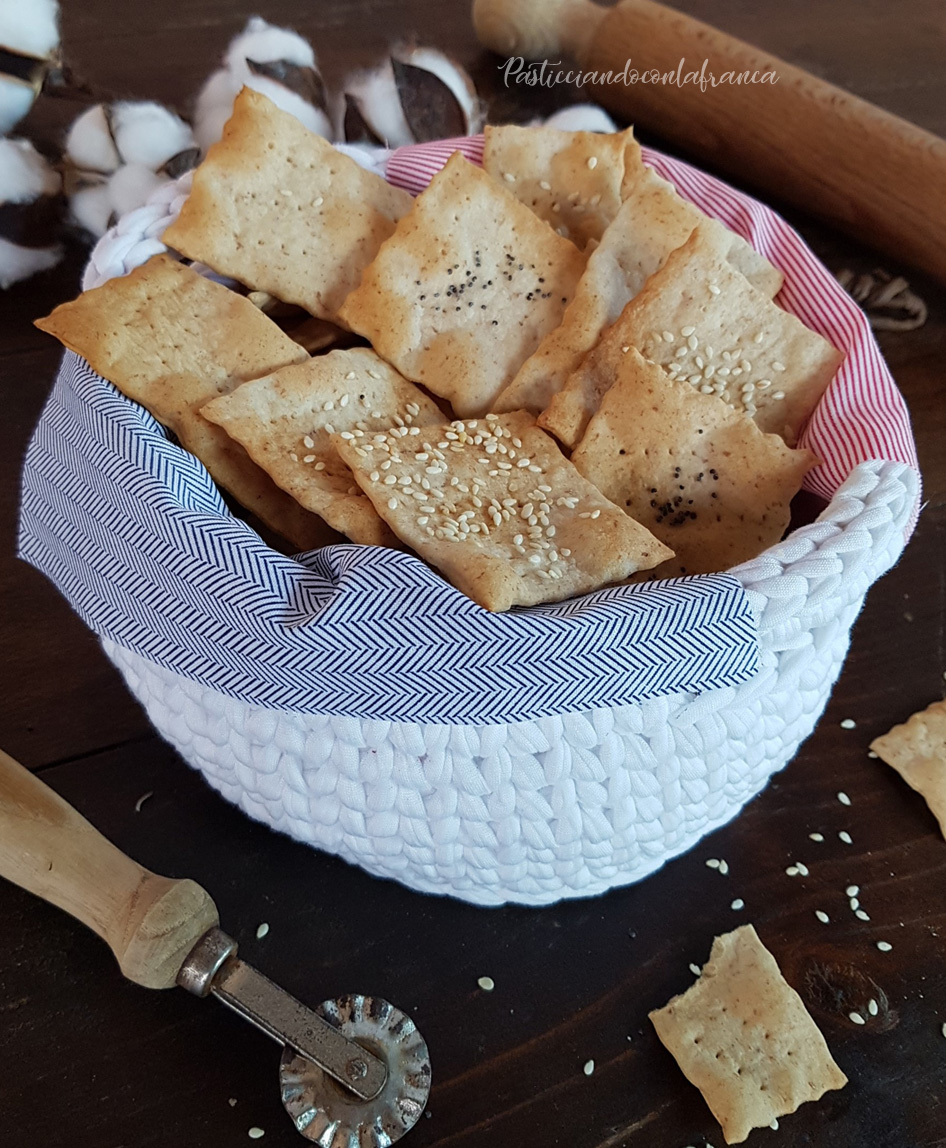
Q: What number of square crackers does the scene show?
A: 11